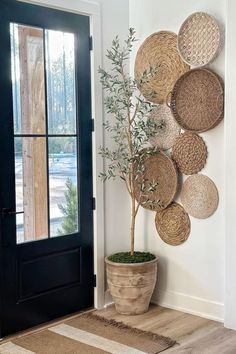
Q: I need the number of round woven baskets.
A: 8